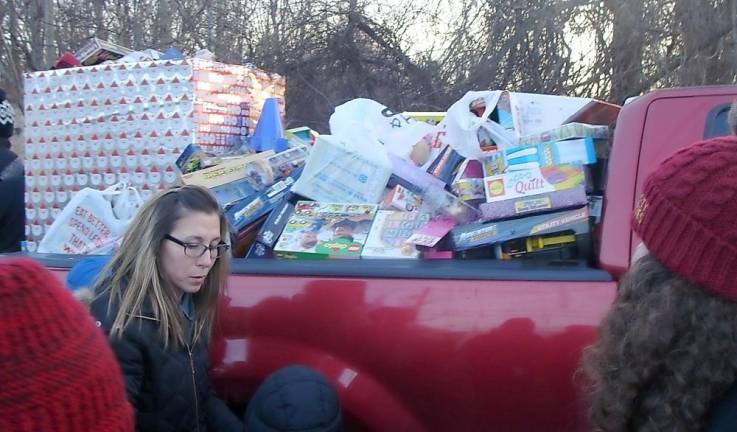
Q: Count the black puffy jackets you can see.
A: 1